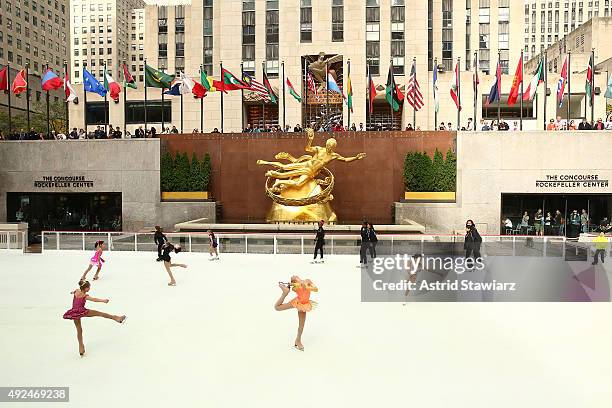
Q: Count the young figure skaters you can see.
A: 6